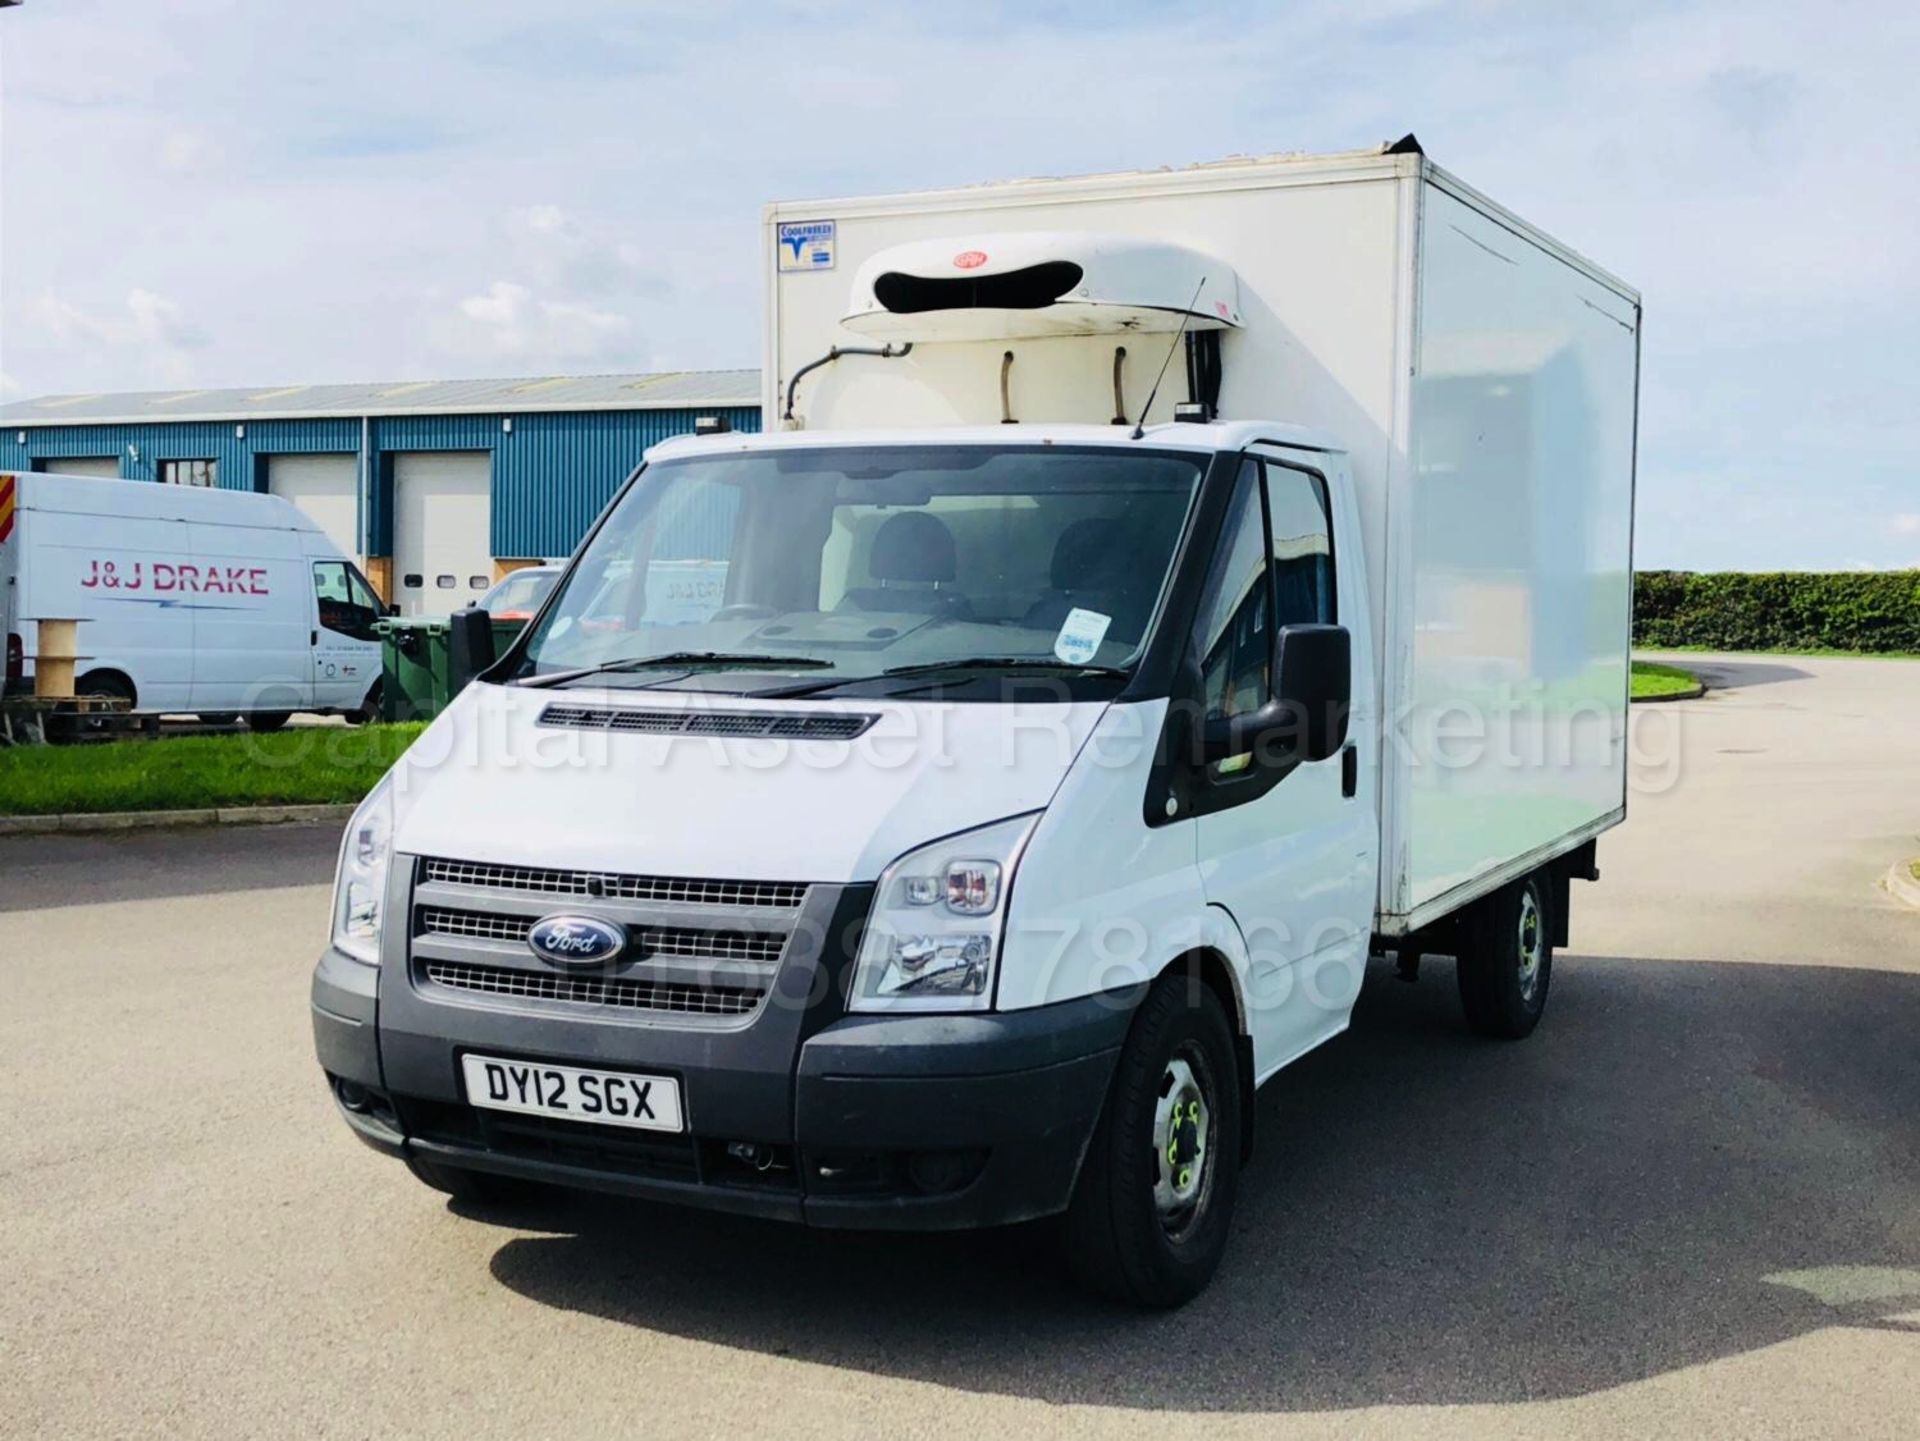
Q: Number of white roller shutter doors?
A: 3